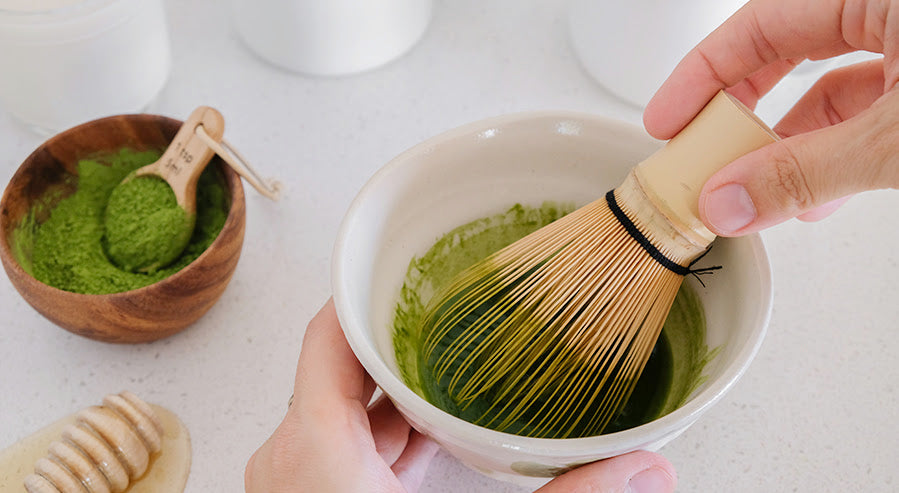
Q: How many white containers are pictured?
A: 3